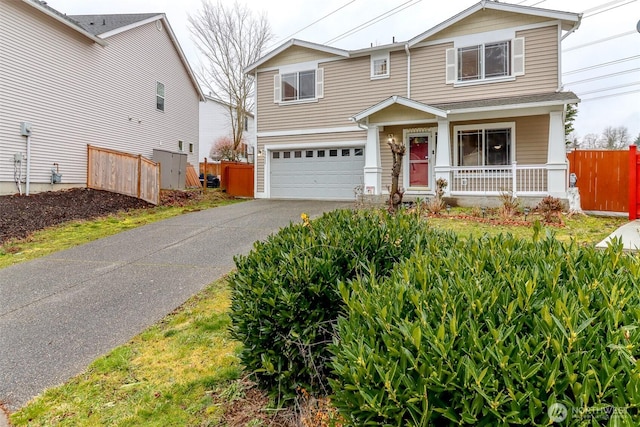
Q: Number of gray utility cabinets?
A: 1